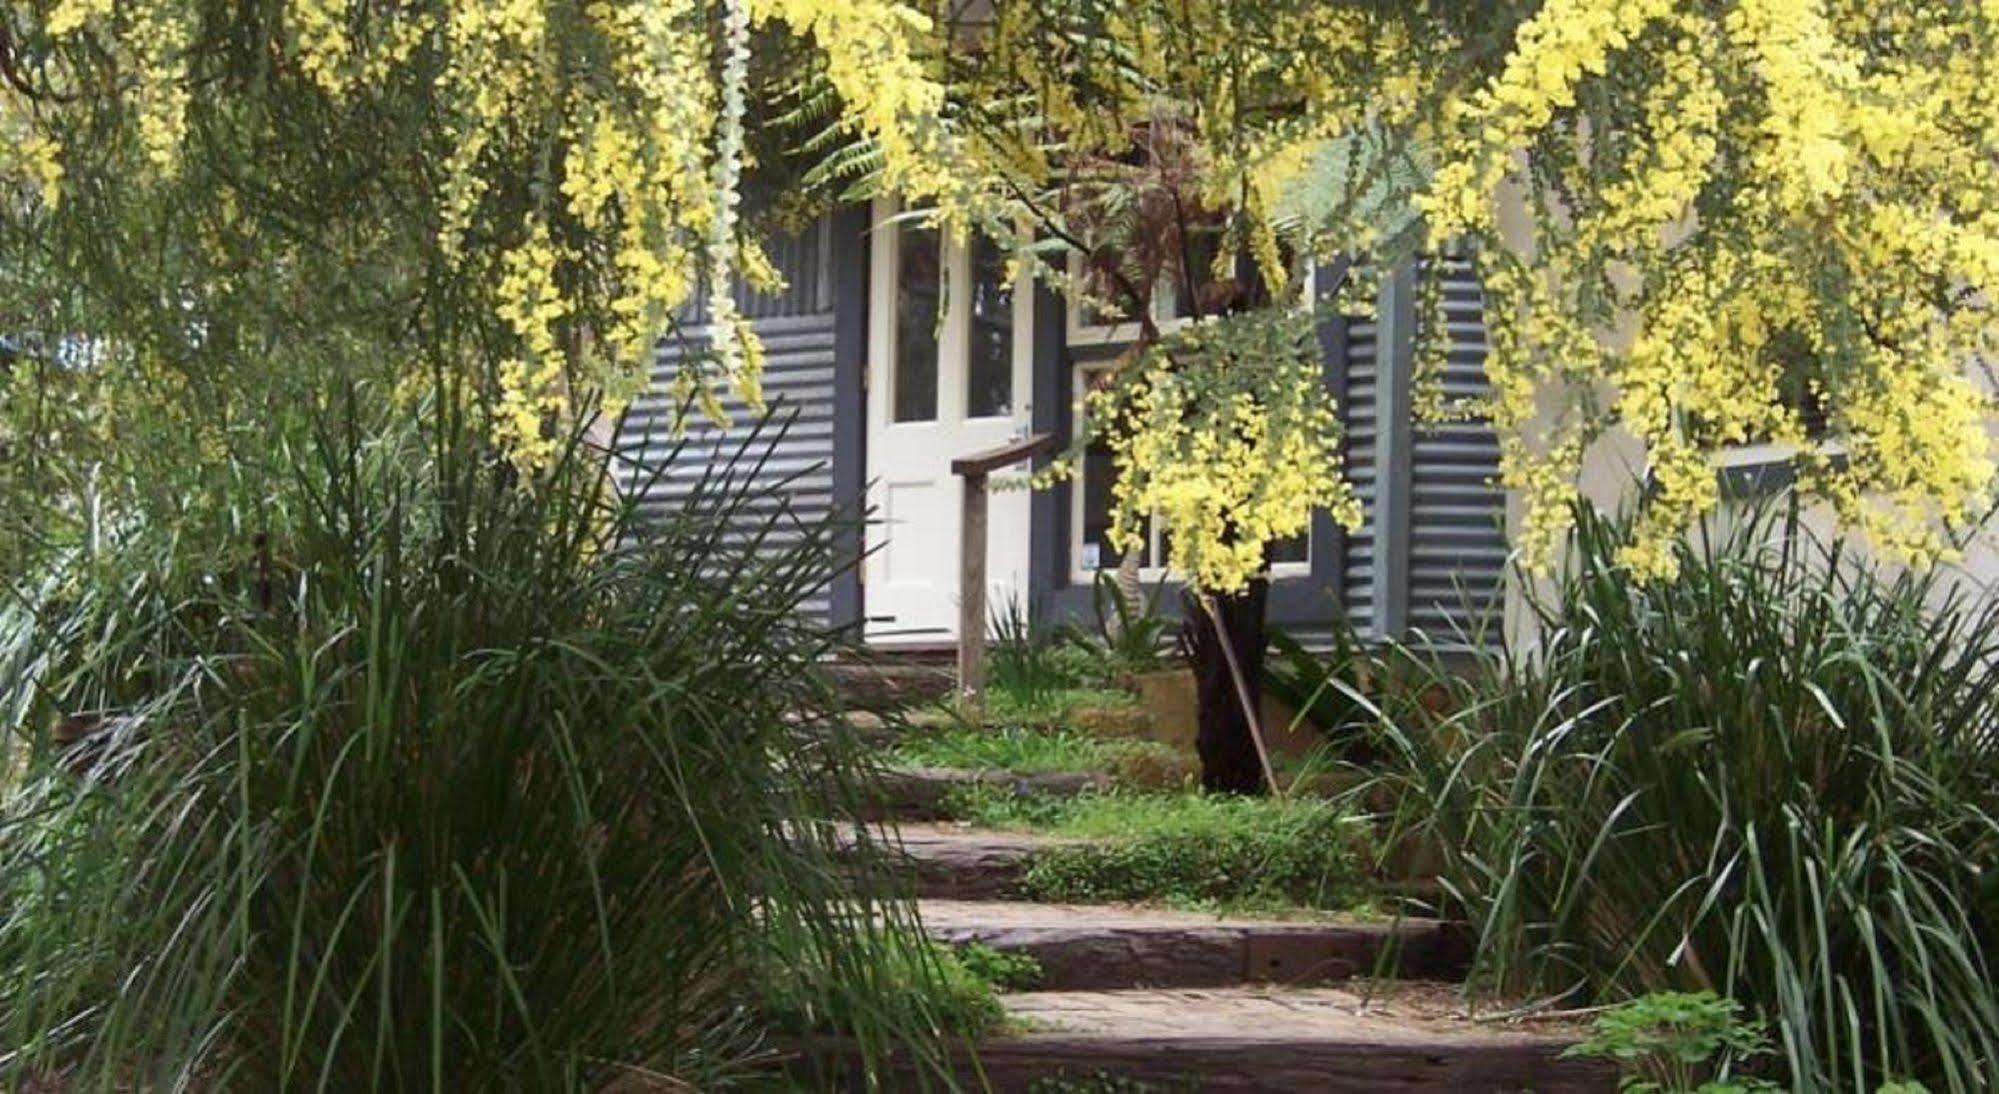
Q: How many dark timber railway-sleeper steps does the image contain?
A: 6